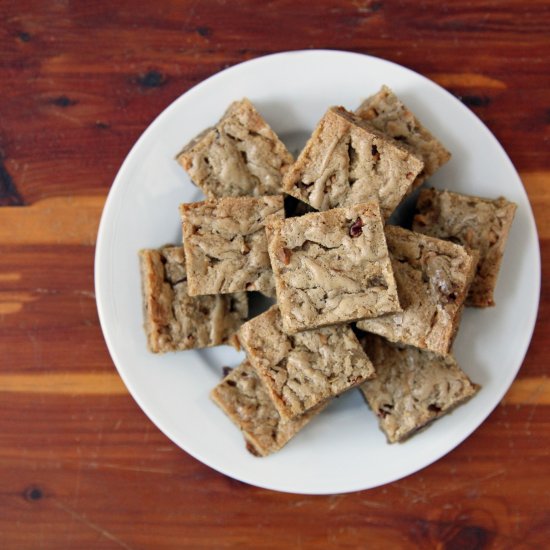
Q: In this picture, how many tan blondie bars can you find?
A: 11